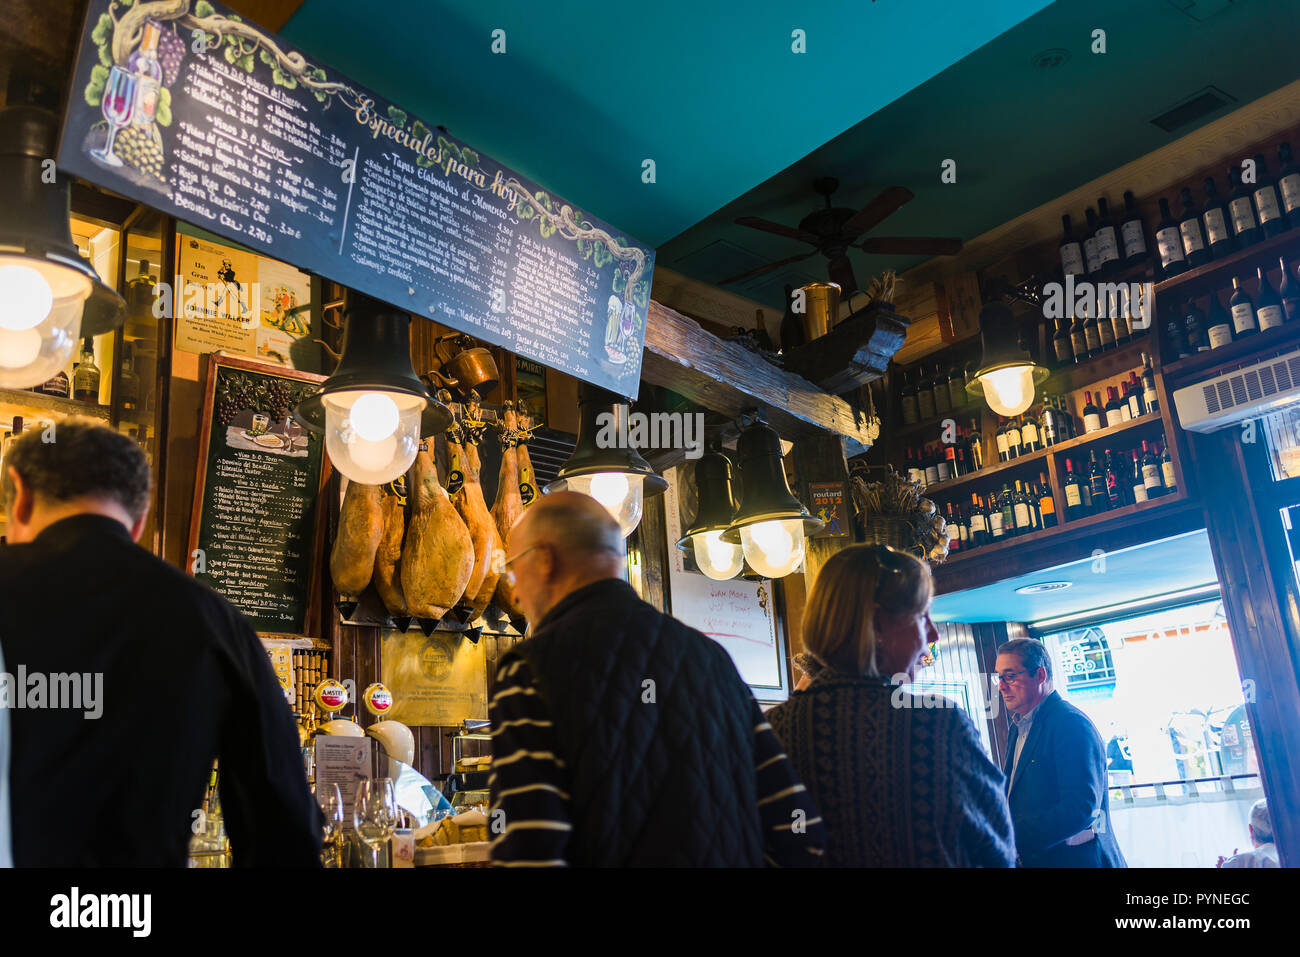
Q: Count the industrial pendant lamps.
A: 6